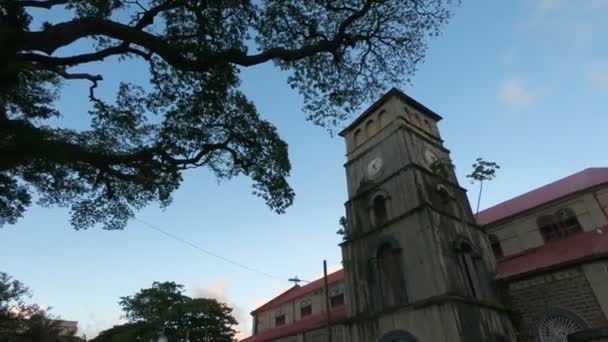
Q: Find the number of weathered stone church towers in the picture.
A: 1